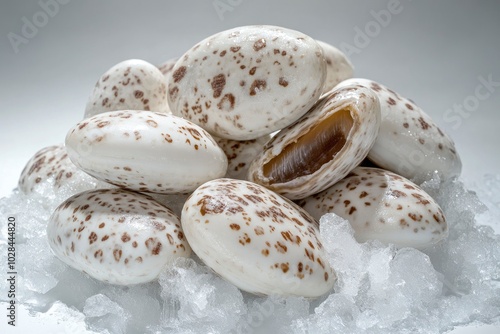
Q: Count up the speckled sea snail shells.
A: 12